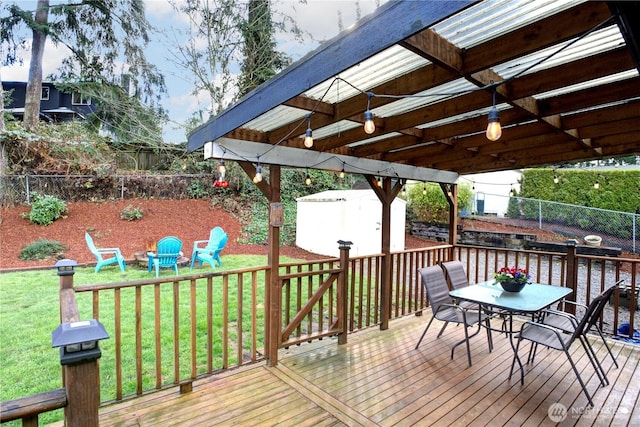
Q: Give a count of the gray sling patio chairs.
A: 4